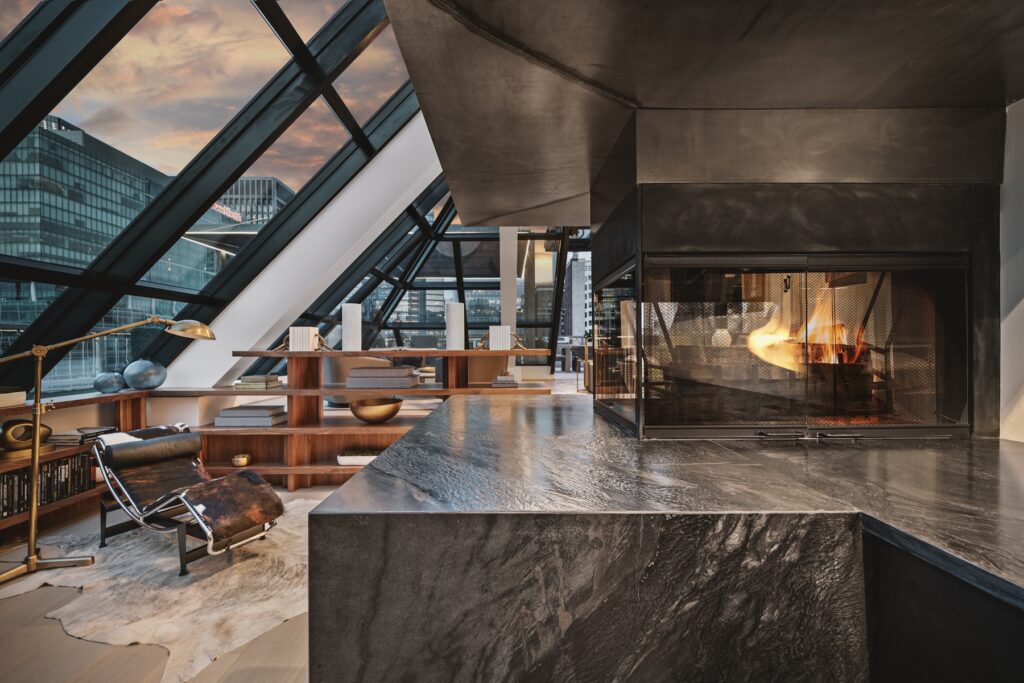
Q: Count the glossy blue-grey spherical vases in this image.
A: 2